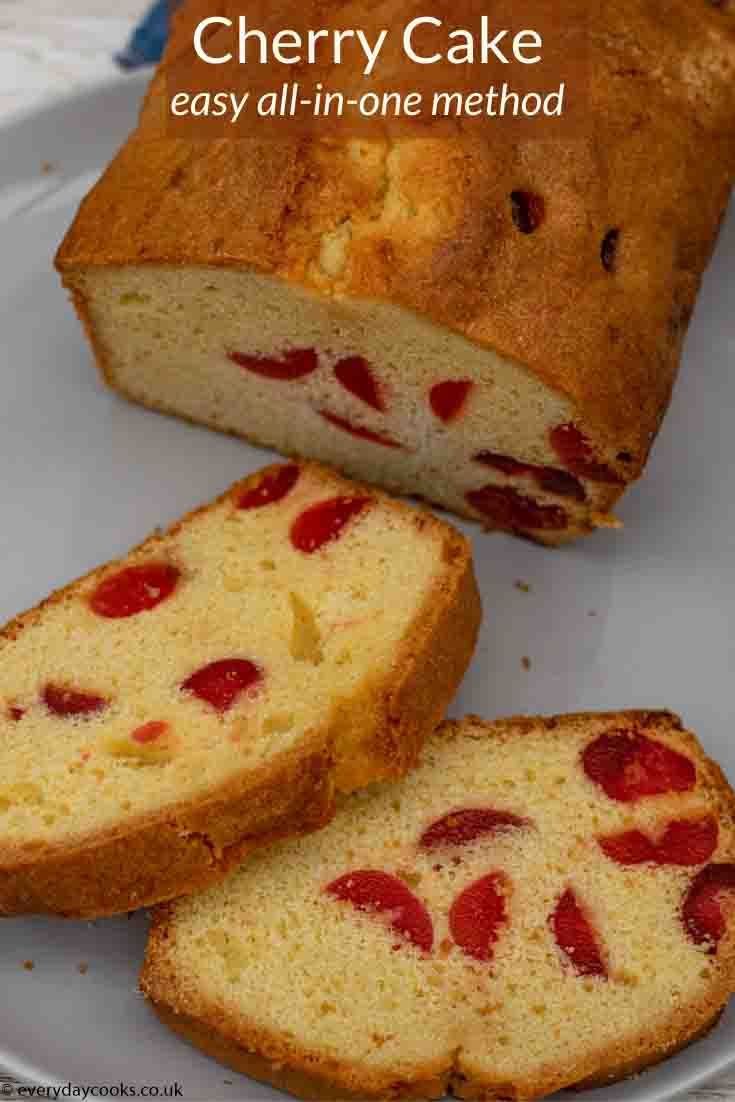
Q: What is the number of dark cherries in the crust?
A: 2